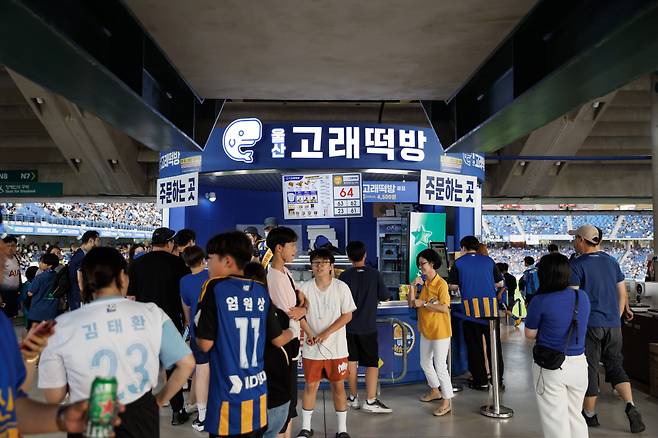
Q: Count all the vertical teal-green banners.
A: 1